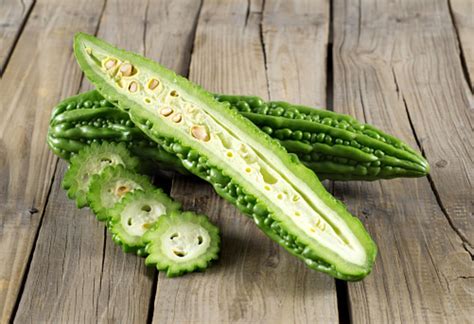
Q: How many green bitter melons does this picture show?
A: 2